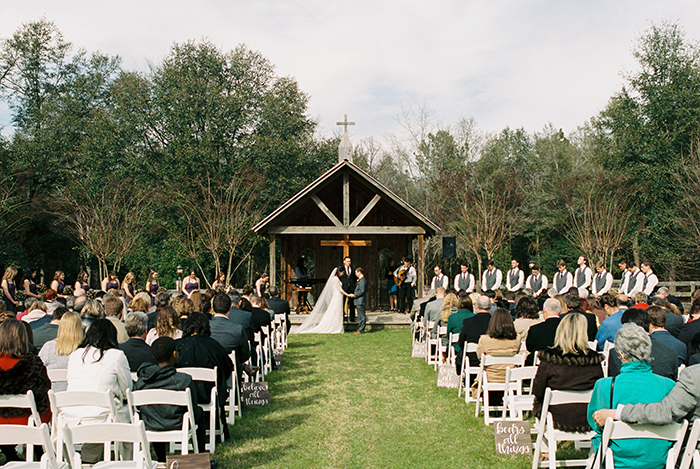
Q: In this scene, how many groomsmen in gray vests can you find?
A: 11